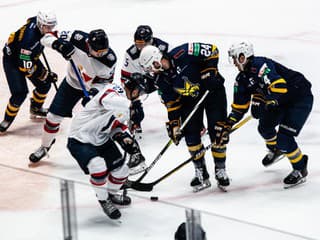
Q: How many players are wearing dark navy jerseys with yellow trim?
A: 3